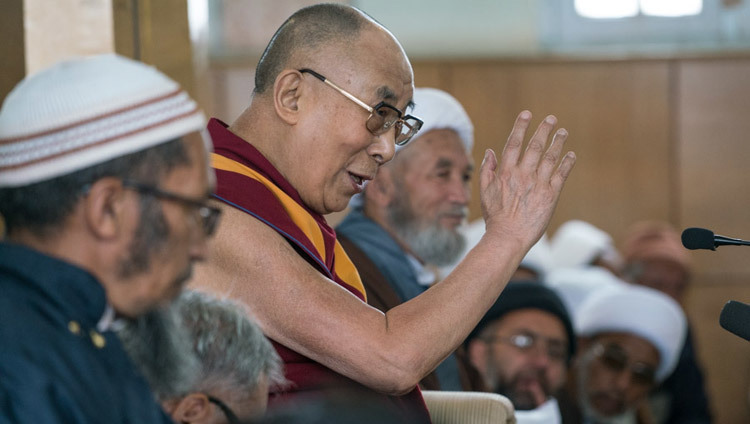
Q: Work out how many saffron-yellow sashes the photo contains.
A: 1